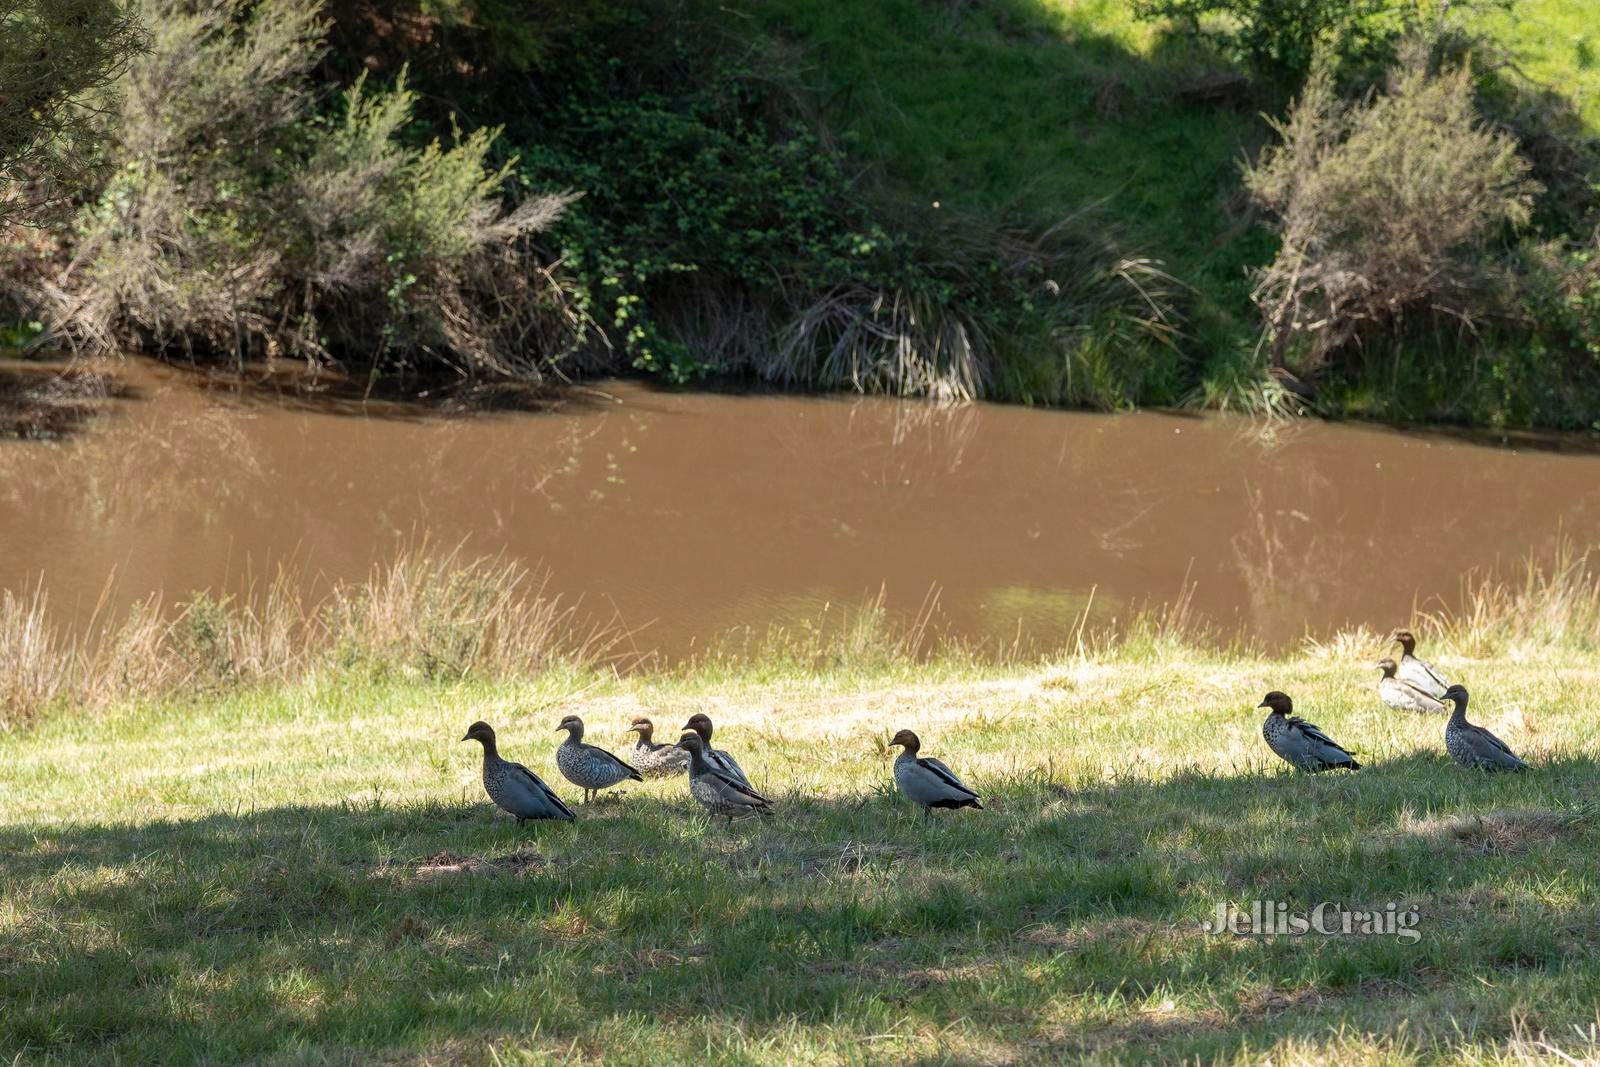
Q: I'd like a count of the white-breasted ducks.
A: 2